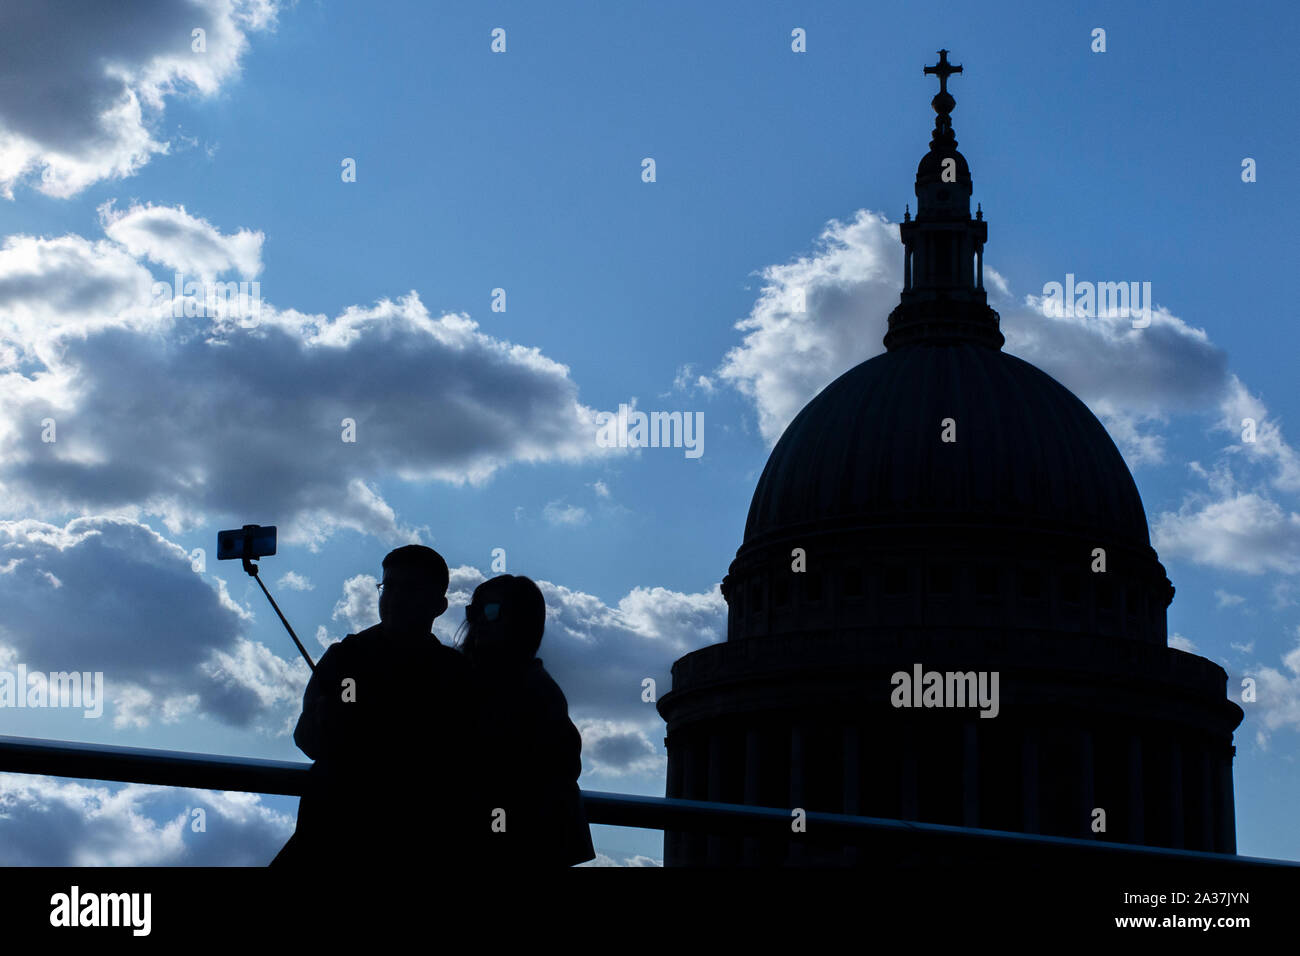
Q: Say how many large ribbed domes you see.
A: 1